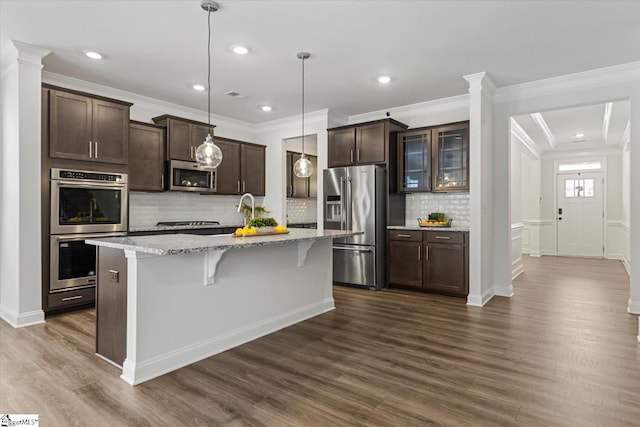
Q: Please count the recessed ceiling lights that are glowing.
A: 6